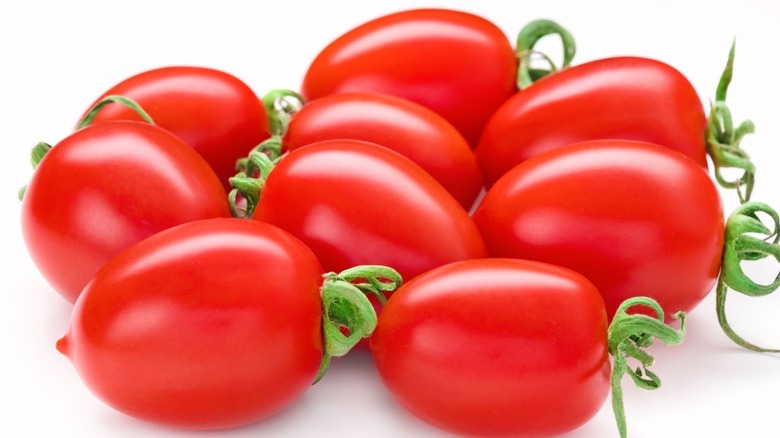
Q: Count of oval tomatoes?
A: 9